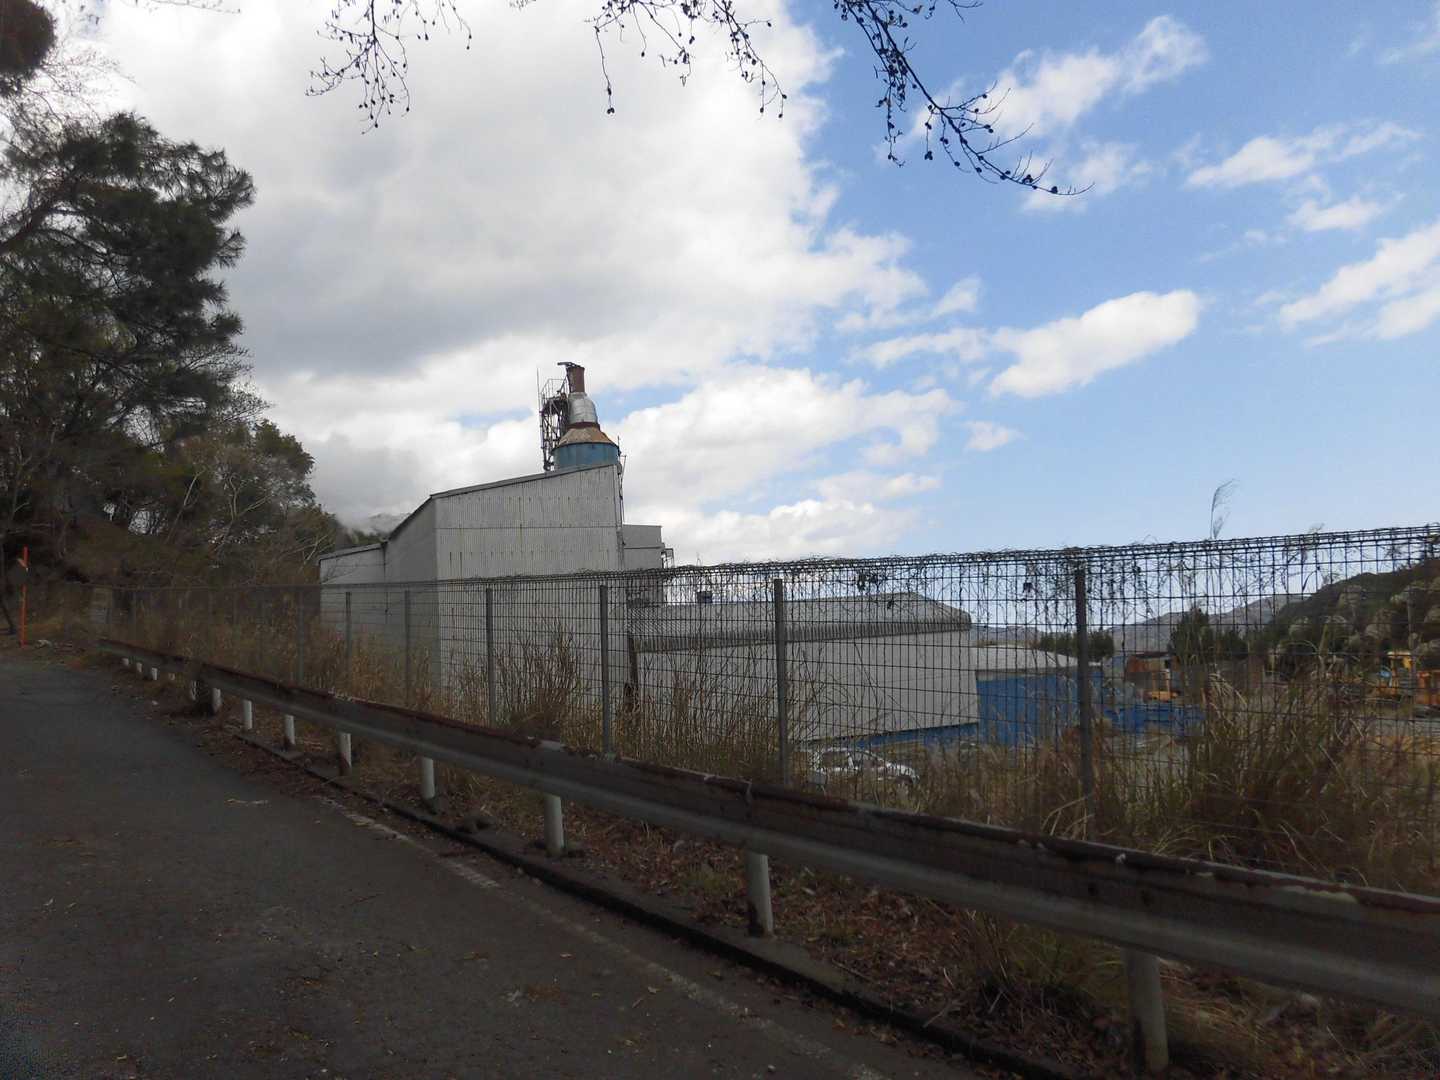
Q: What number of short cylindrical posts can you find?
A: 13